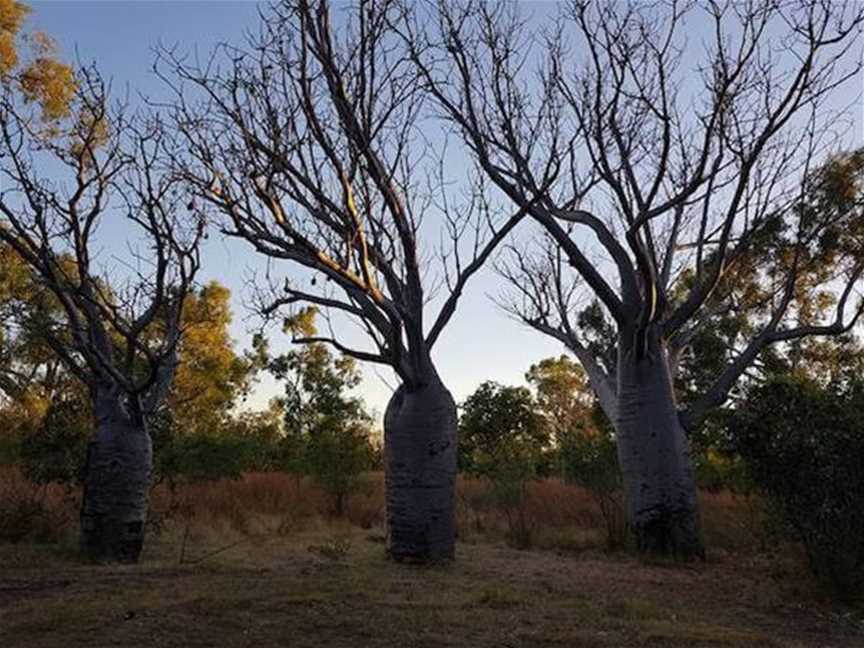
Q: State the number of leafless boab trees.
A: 3